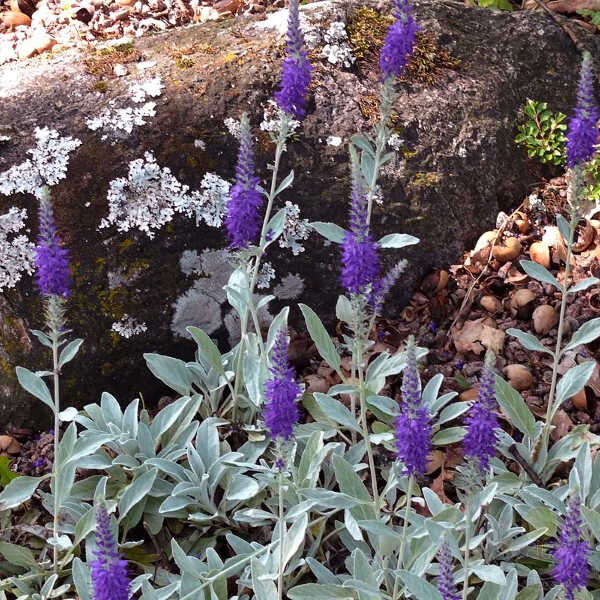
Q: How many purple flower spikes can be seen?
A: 13